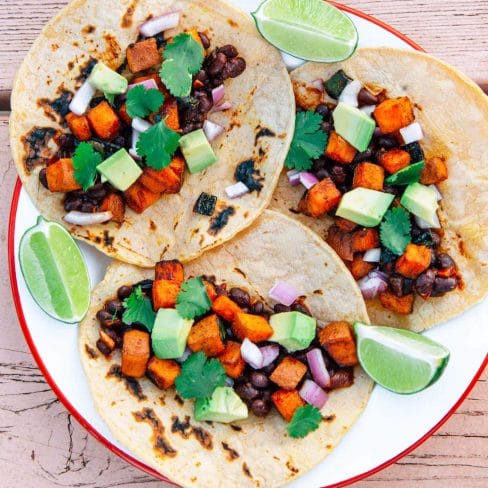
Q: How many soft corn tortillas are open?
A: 3